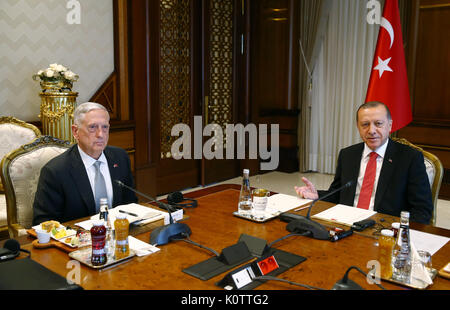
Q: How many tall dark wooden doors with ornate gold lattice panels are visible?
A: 2